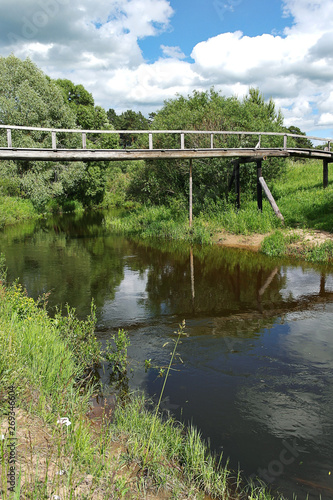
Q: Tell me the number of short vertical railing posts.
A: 9